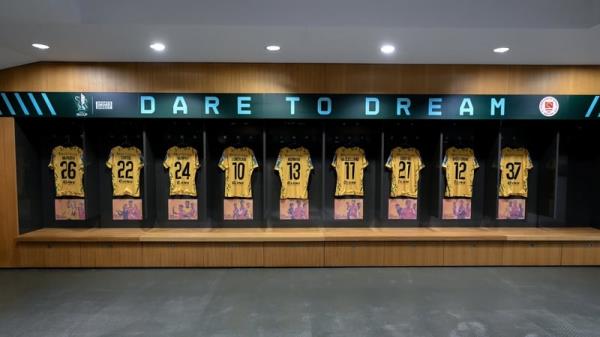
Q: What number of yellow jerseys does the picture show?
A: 9